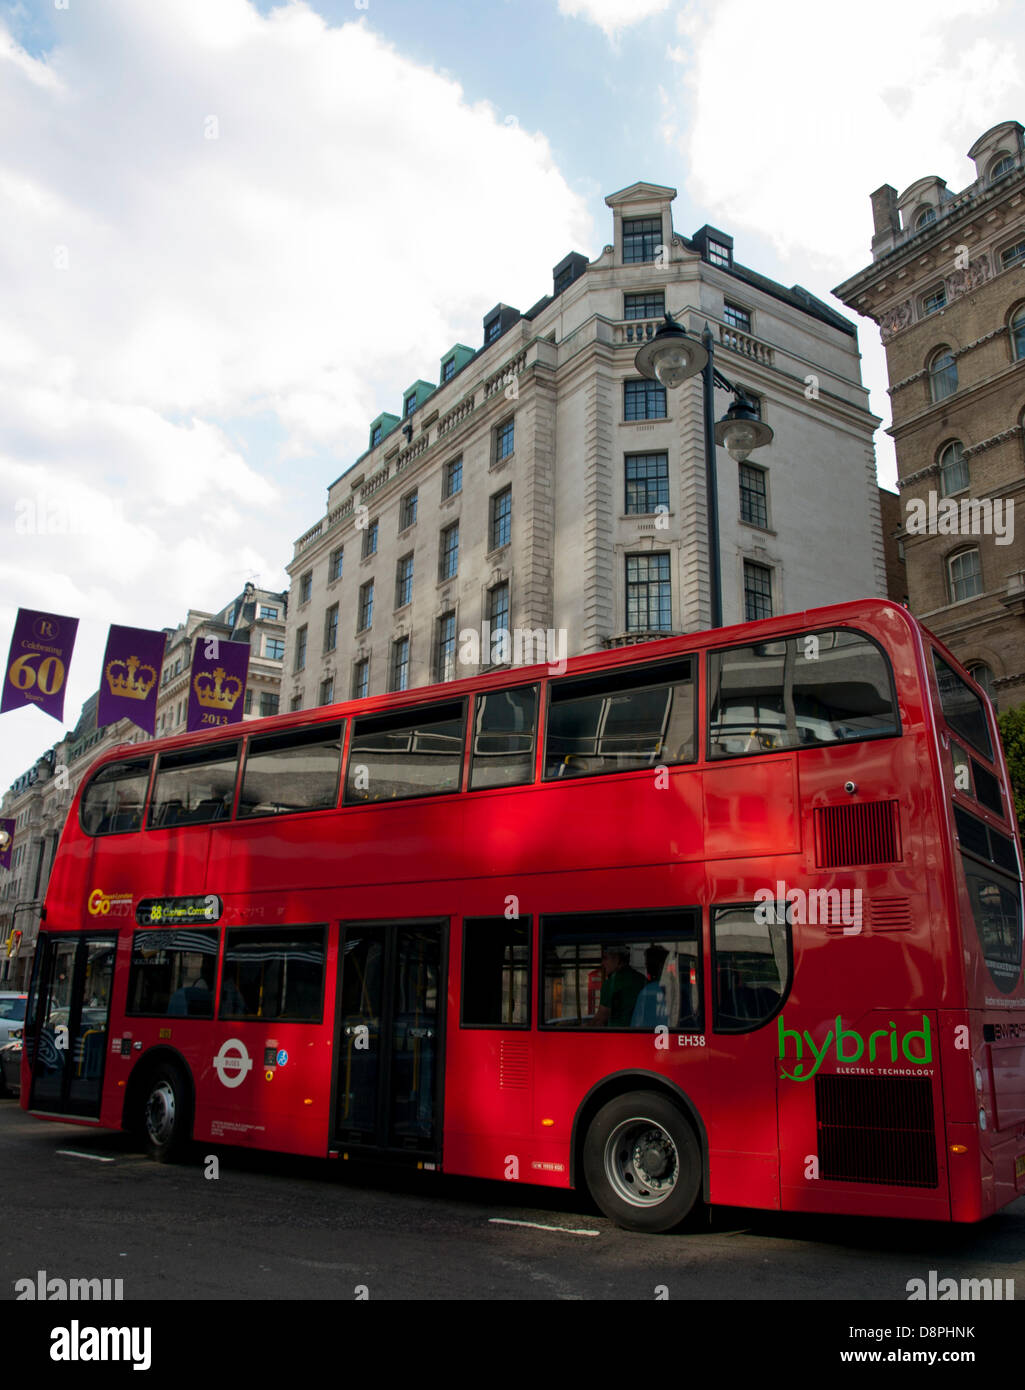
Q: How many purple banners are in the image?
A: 4